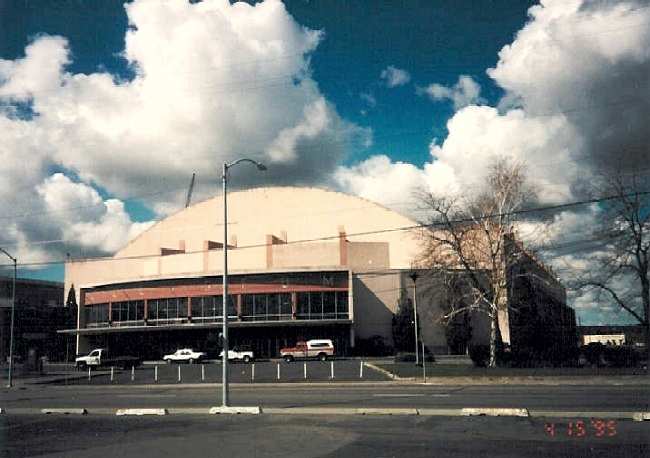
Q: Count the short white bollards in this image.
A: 11